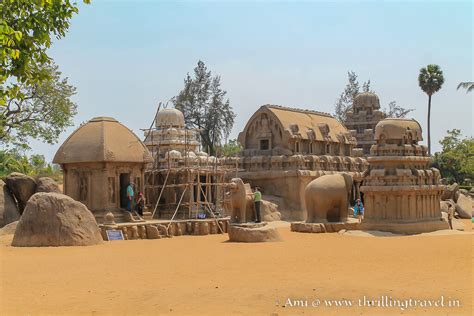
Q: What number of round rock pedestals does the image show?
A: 1